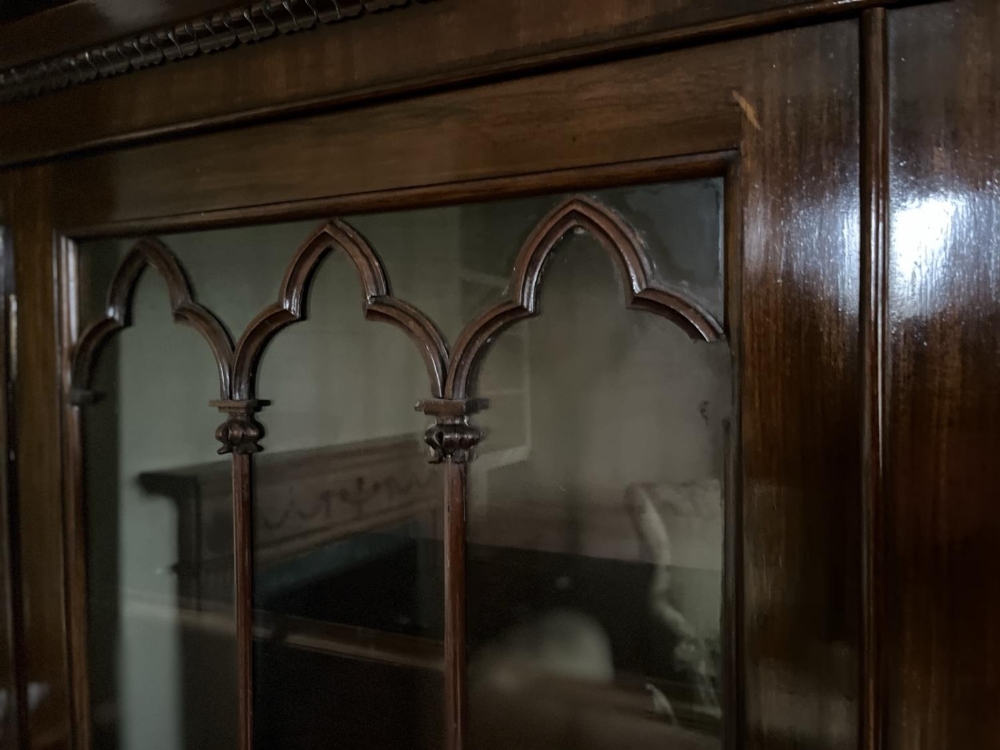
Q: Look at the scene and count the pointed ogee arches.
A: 3